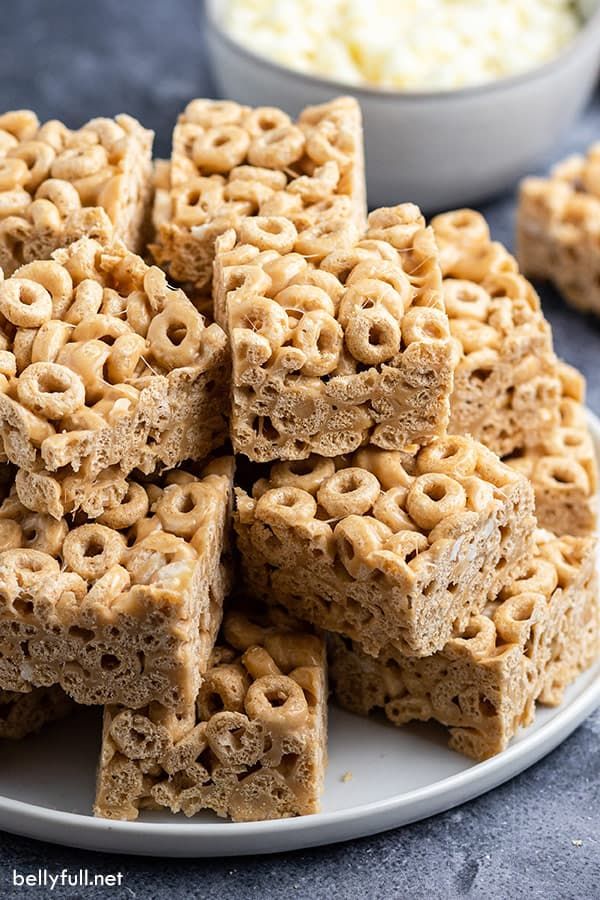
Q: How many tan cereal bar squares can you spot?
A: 12